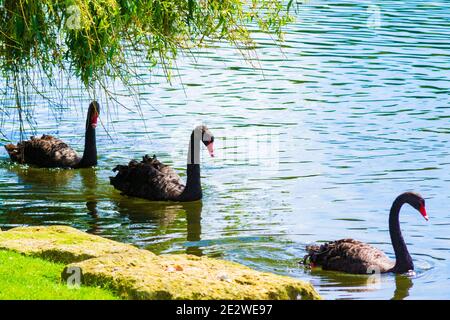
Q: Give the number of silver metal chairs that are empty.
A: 0